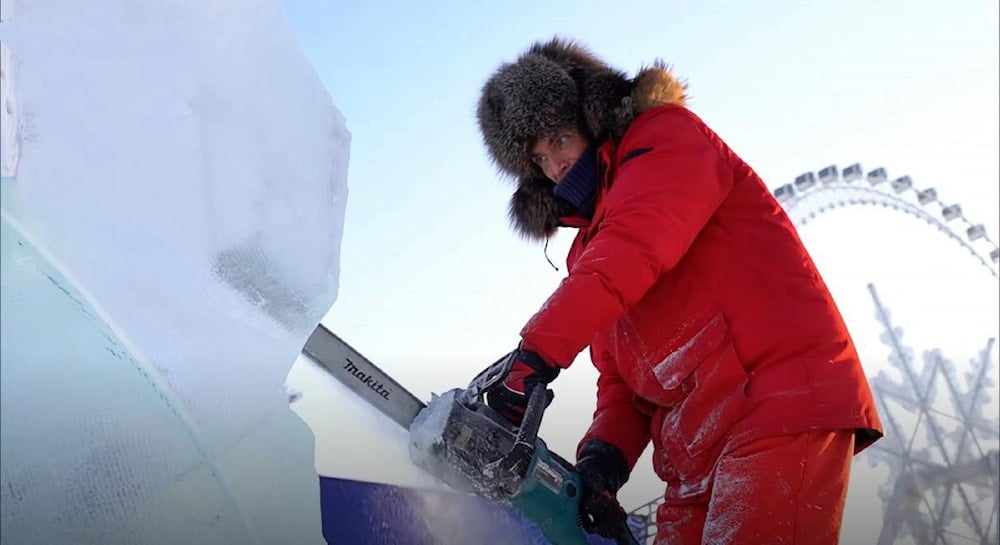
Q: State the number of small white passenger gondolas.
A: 10